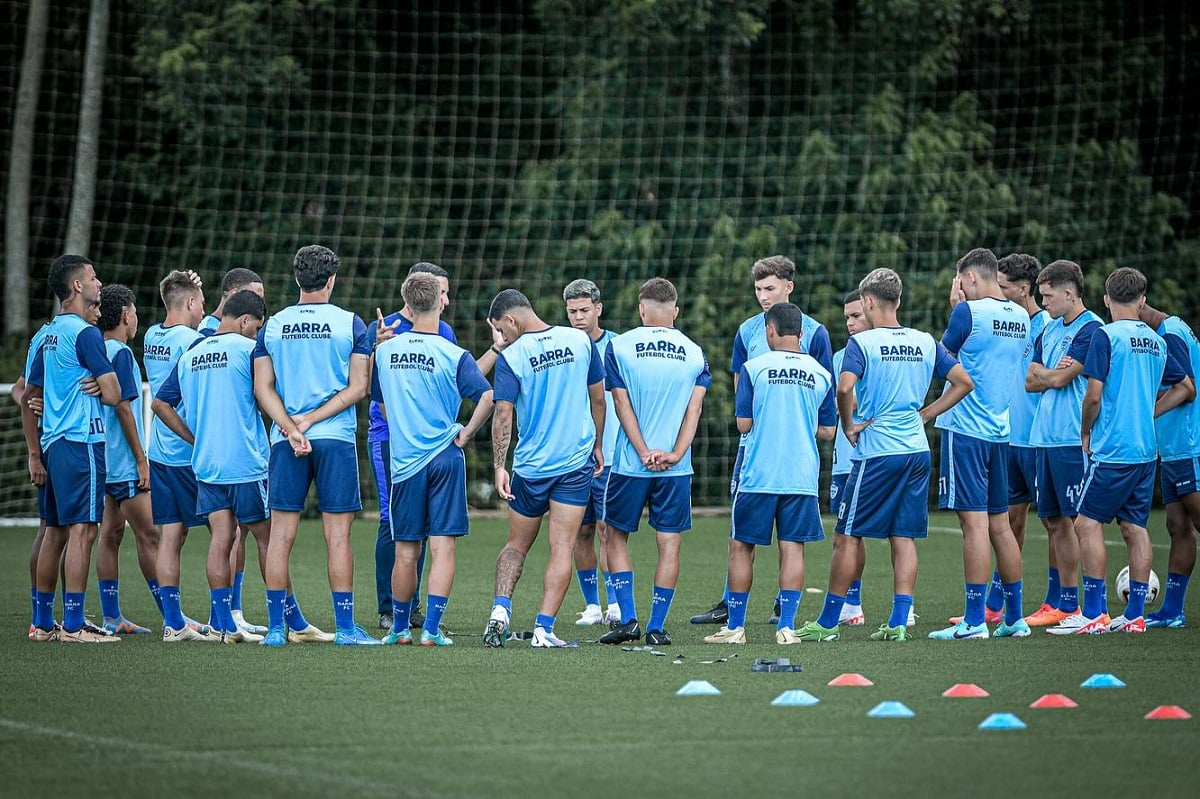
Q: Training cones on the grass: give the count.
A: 9